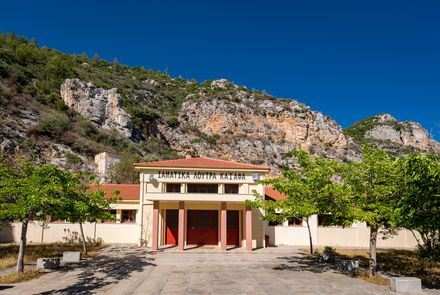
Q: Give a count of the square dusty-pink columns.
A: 4